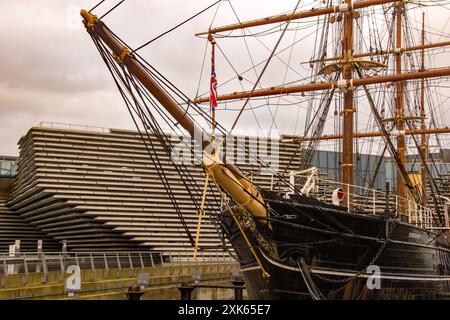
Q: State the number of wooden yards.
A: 4